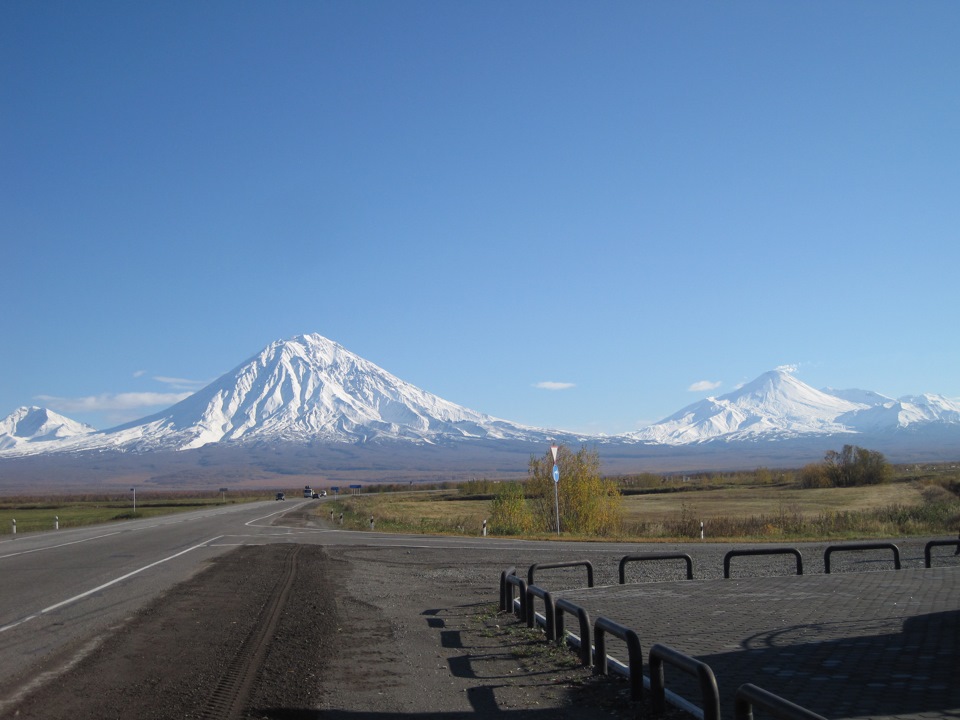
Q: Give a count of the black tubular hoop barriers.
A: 12